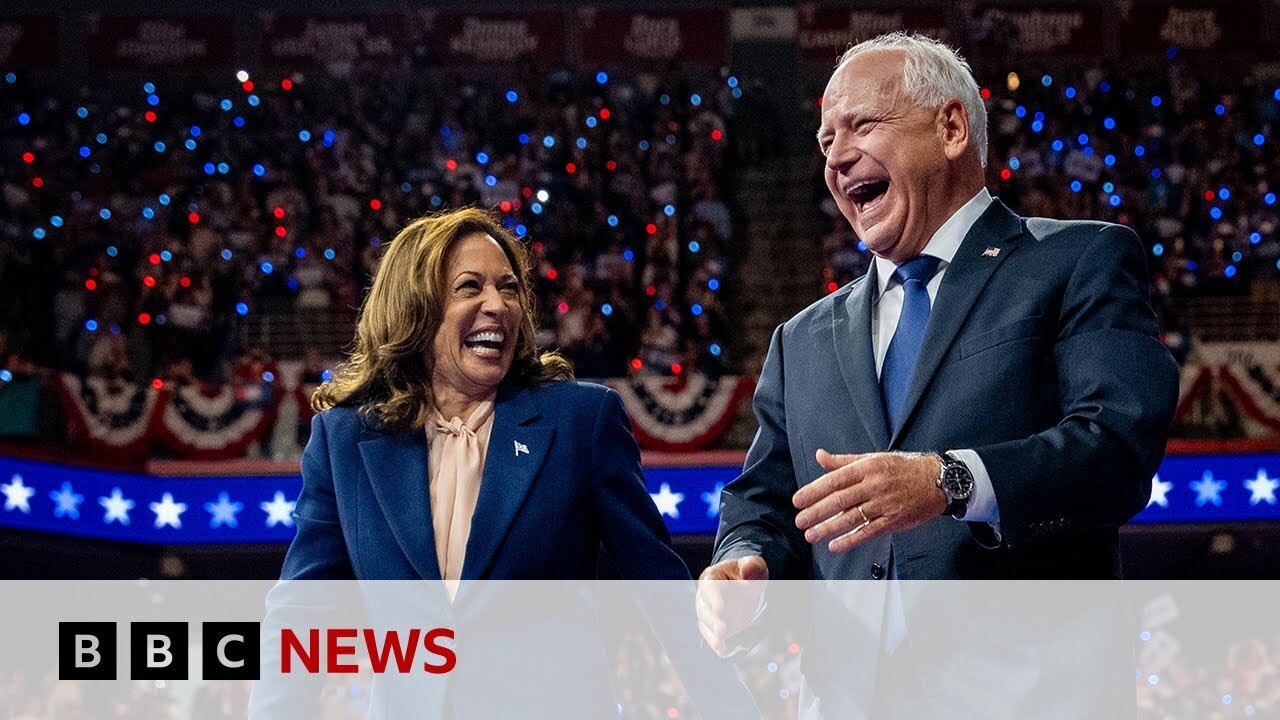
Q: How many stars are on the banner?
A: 11